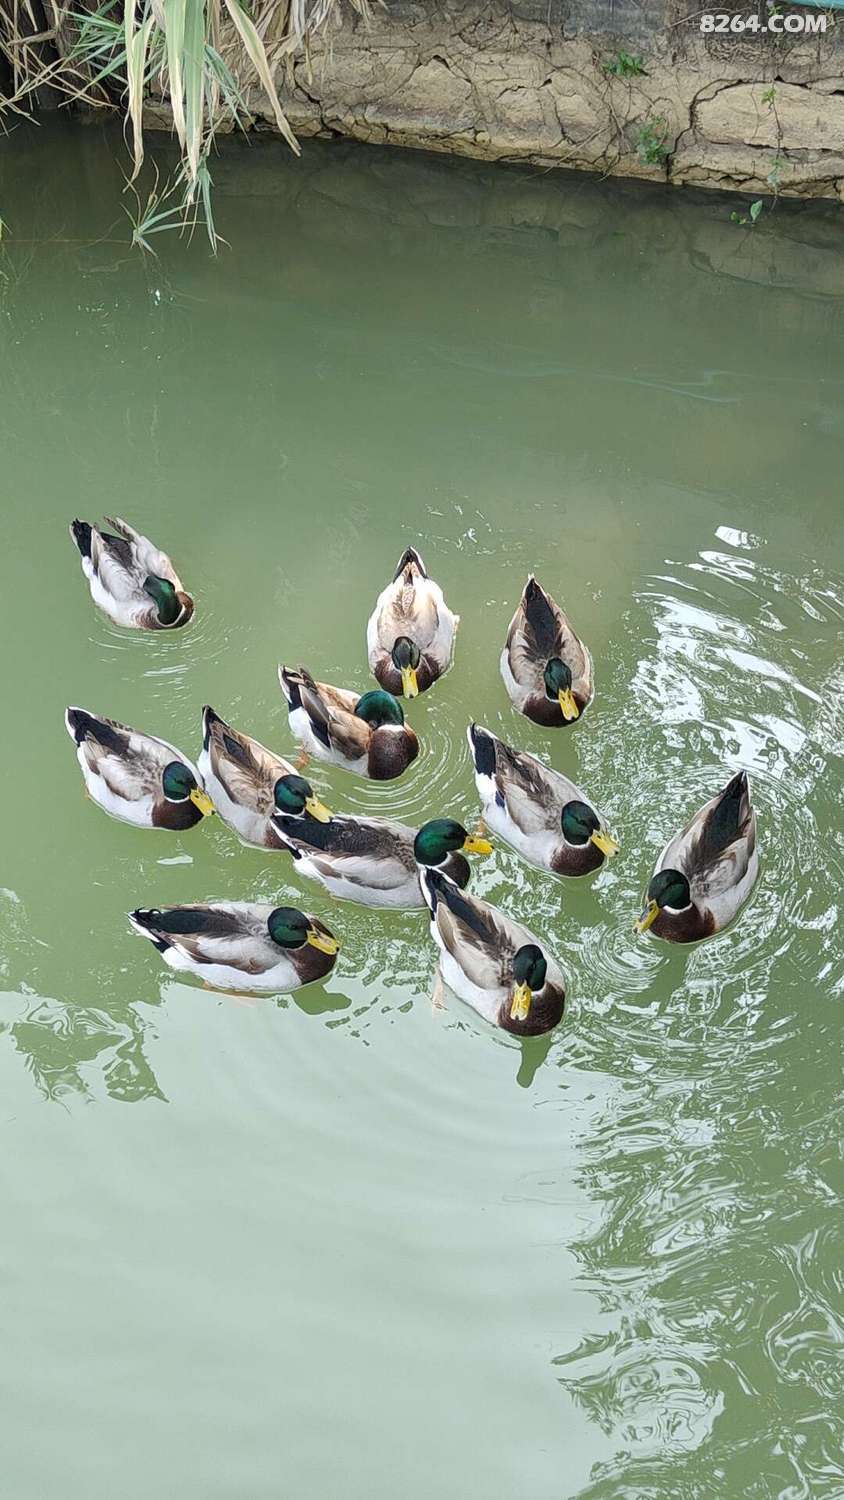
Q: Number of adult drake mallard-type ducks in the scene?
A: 11